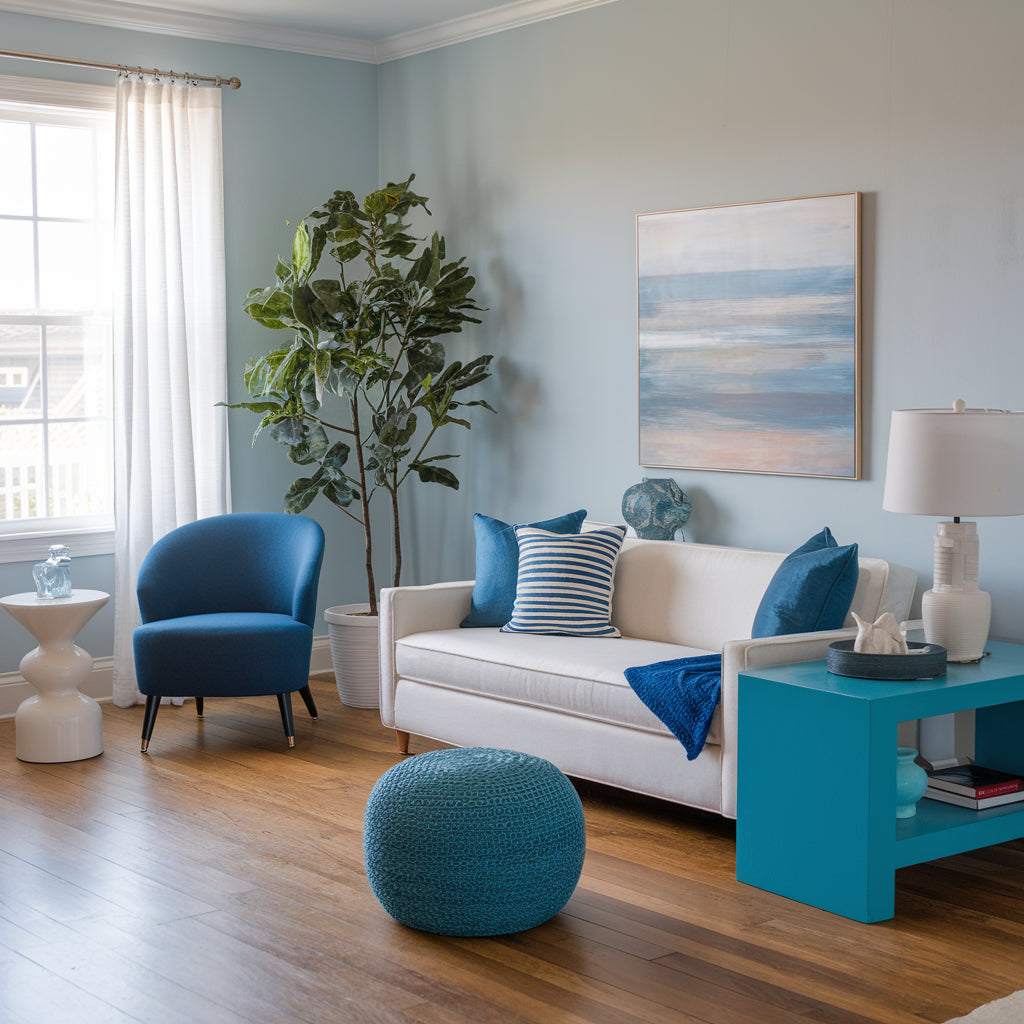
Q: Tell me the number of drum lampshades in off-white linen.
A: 1